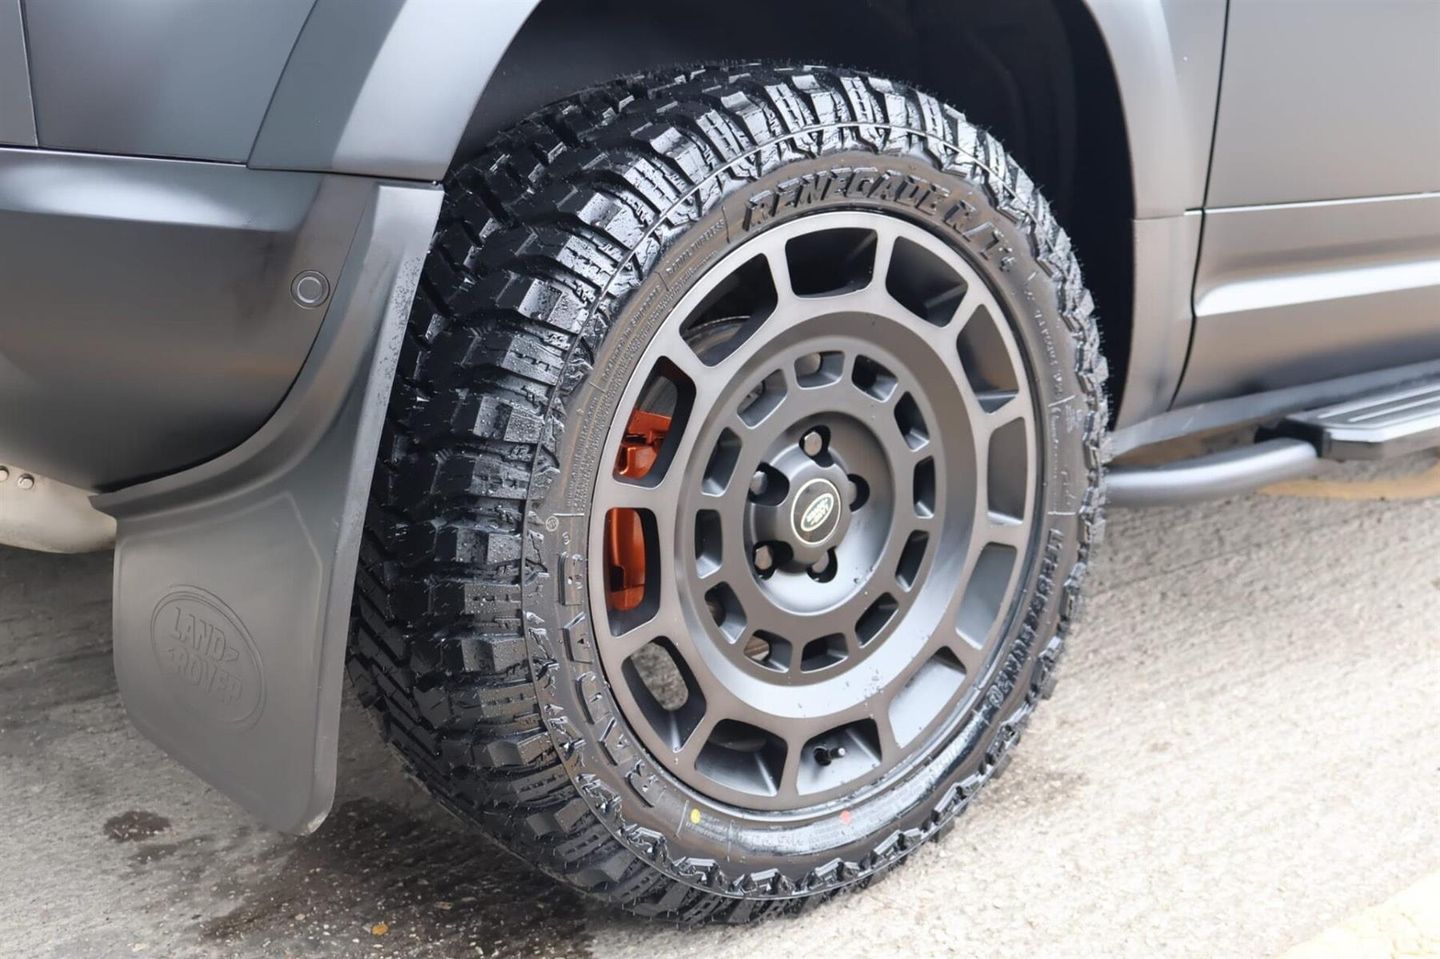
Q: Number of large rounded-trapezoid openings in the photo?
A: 12